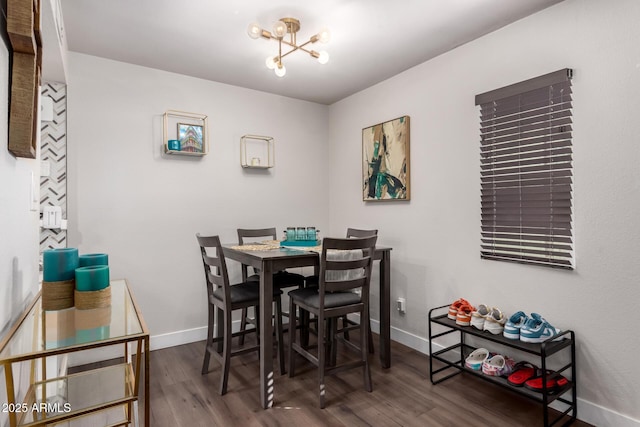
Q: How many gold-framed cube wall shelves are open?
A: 2